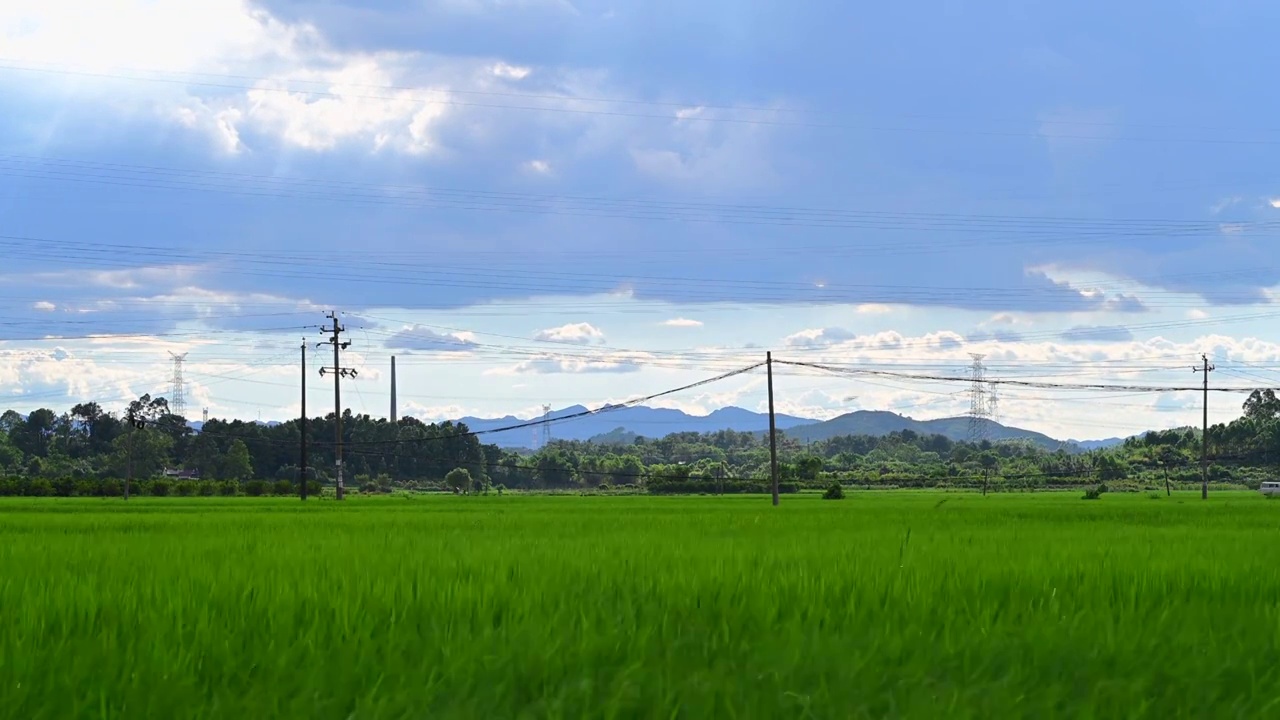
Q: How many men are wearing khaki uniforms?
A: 0